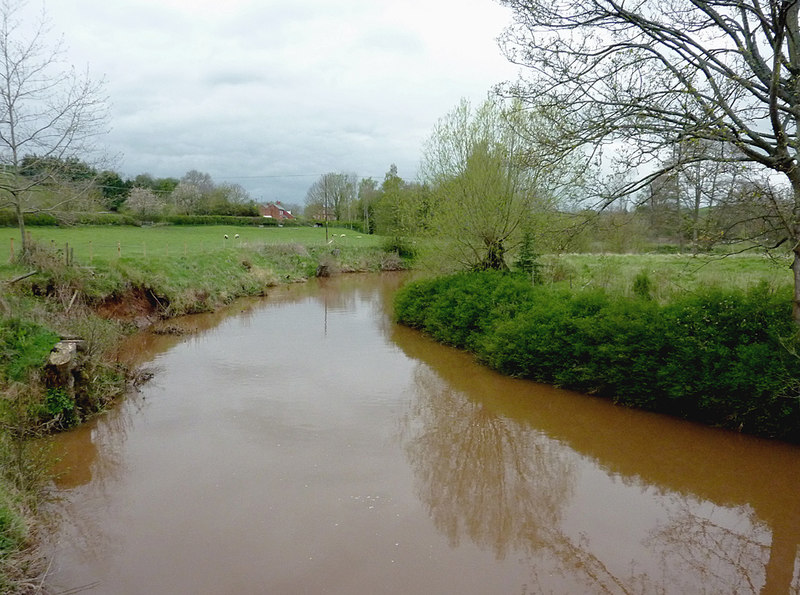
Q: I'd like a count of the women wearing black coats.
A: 0